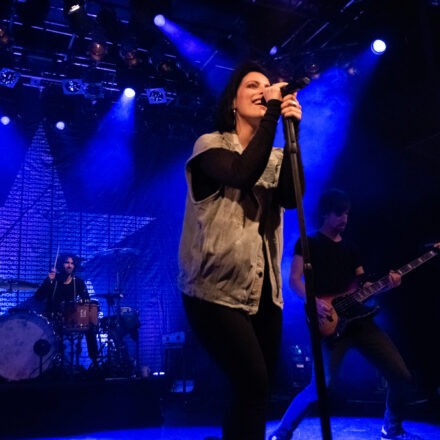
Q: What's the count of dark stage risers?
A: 1